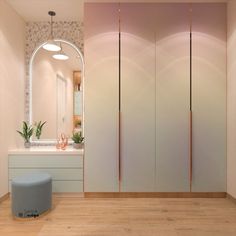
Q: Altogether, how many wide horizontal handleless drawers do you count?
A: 3